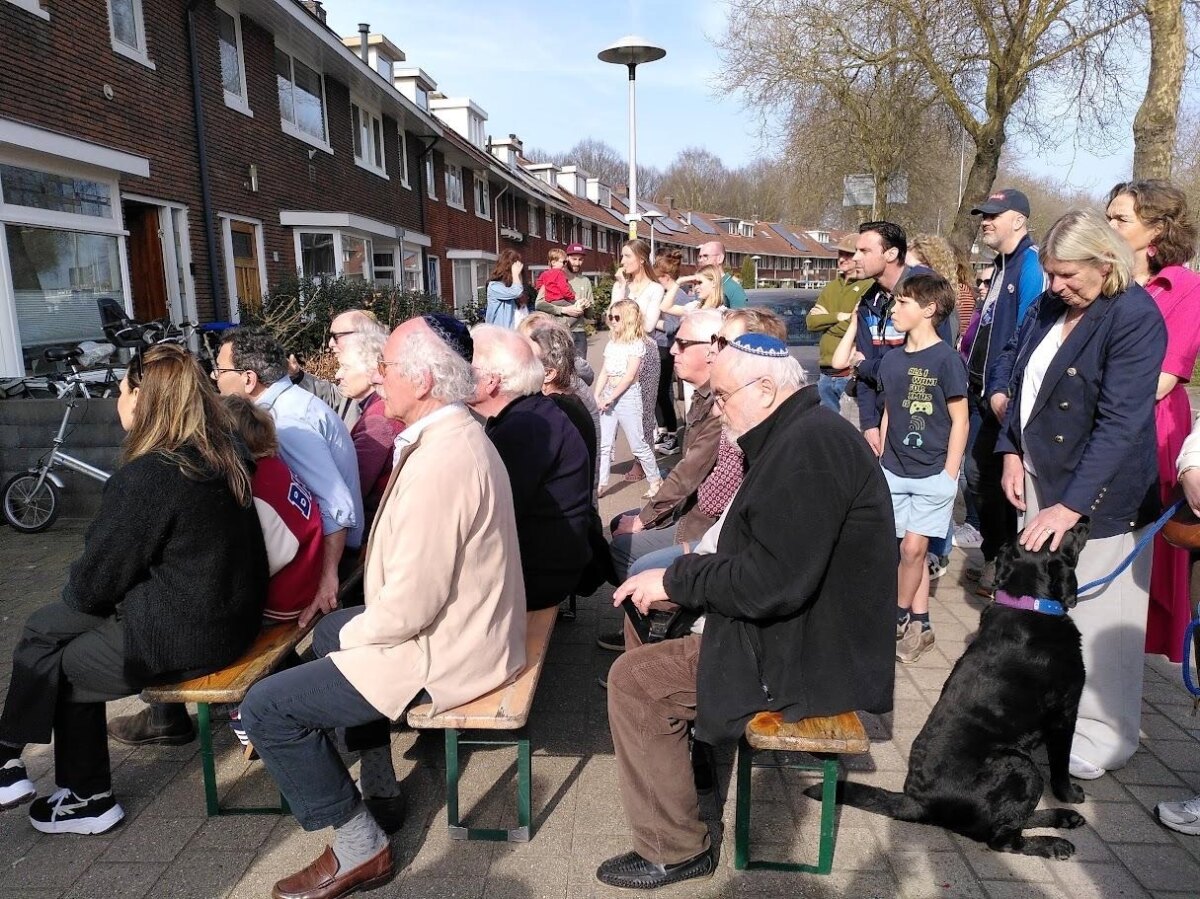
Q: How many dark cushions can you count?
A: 0